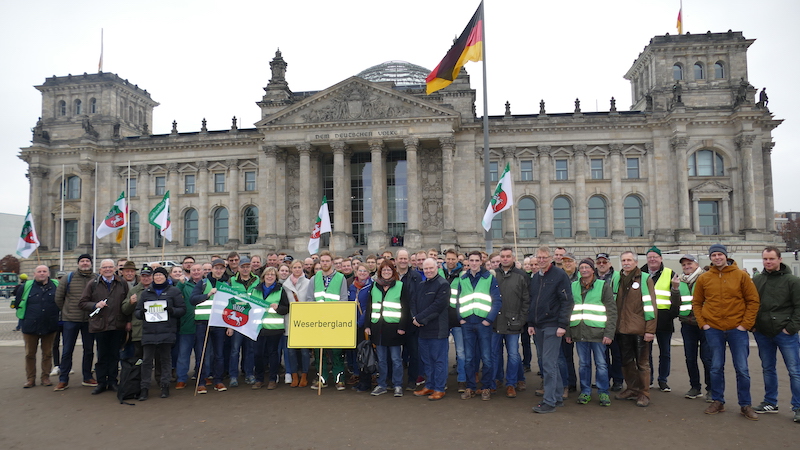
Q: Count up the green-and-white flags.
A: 6